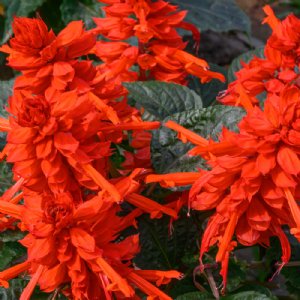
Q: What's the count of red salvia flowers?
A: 6